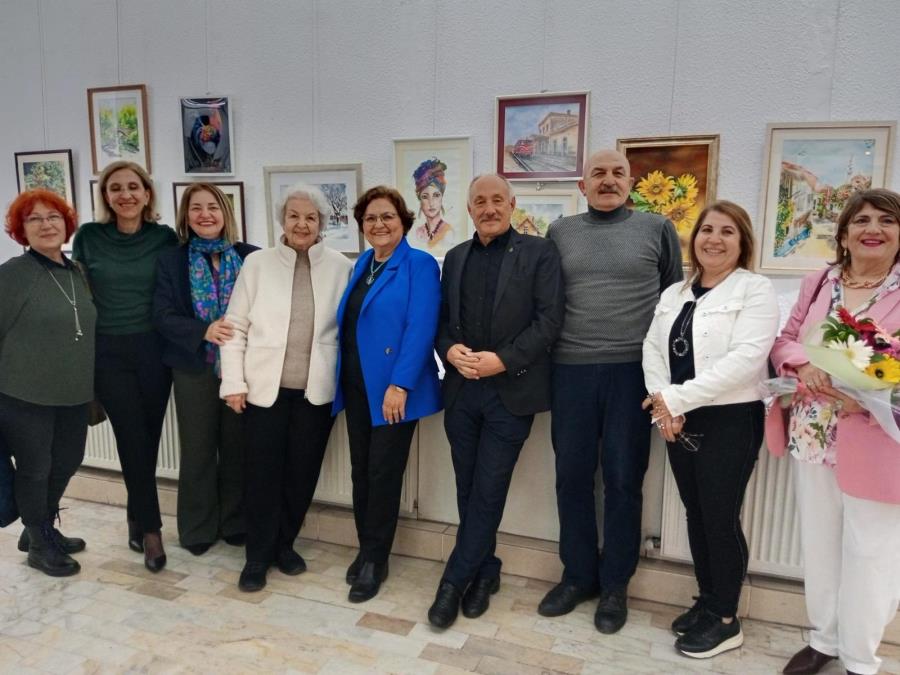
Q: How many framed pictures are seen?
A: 11